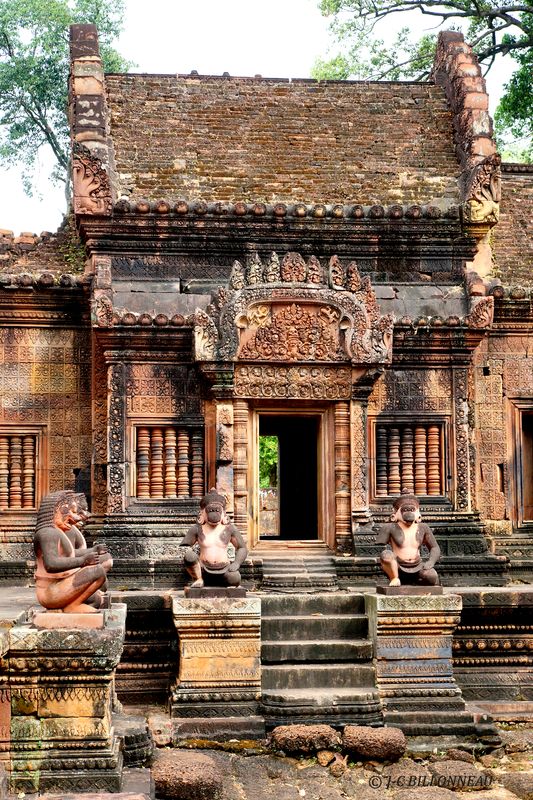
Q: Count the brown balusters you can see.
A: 13